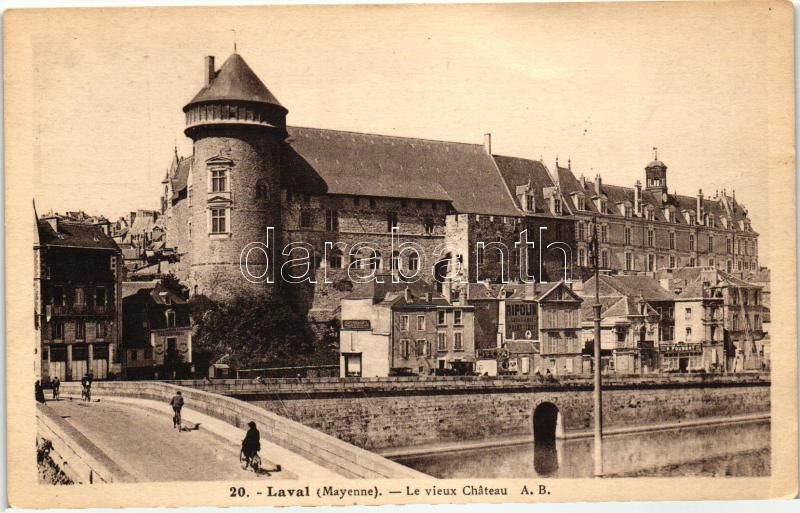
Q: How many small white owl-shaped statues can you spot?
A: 0